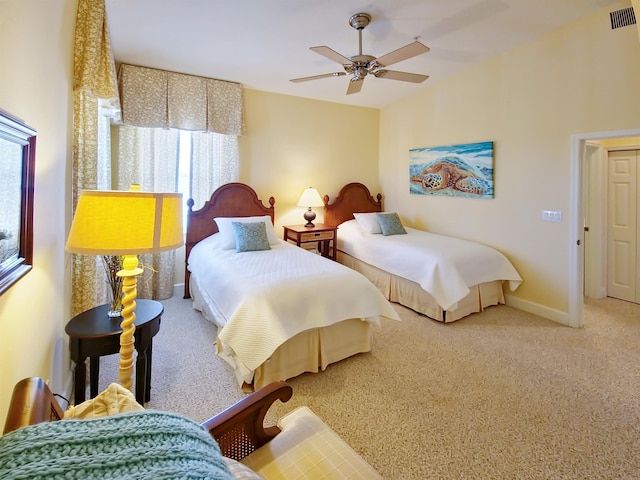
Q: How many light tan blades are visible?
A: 5